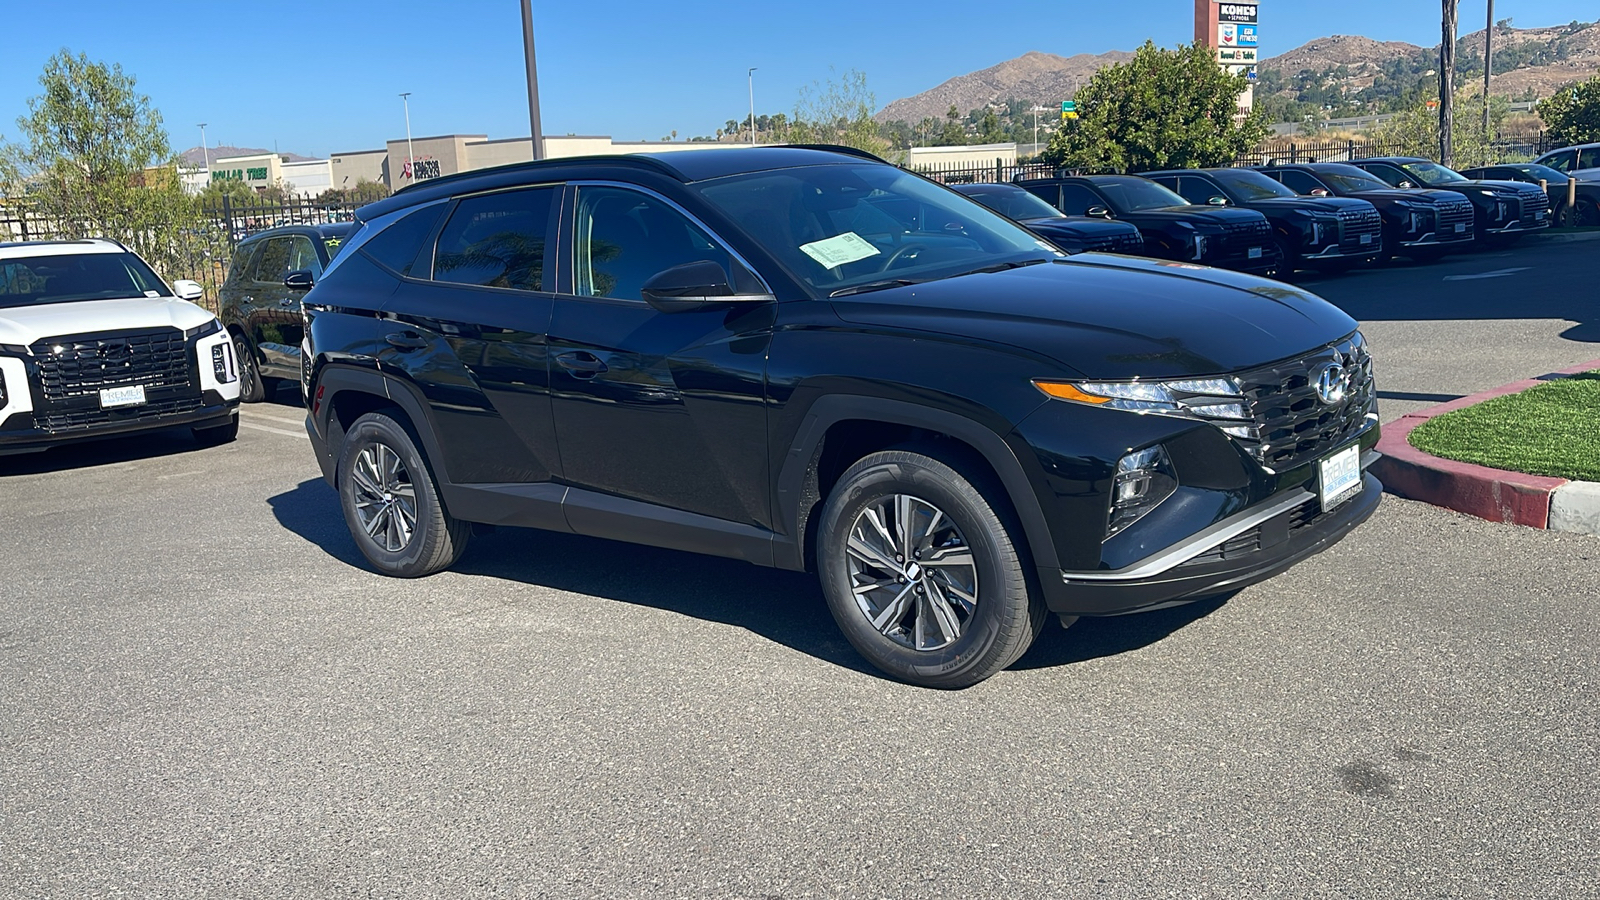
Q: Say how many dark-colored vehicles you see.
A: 8